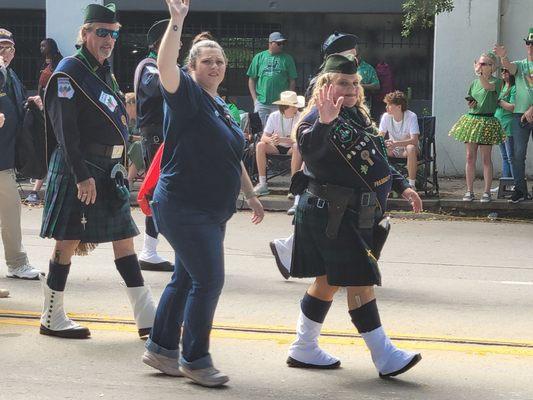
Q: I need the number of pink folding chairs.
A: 0